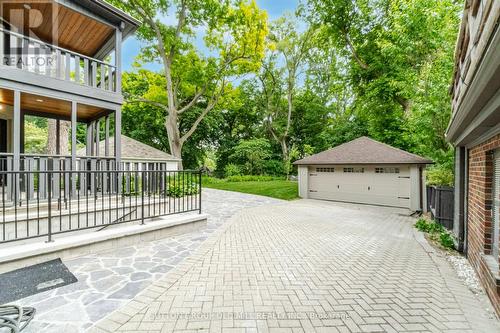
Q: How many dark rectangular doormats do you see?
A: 1